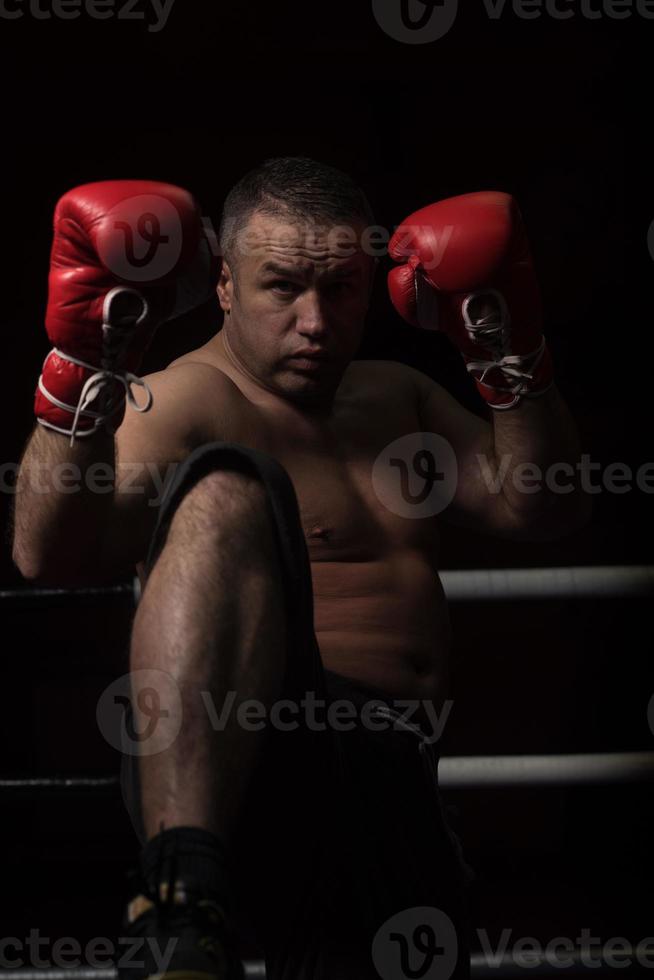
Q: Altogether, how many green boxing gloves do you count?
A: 0